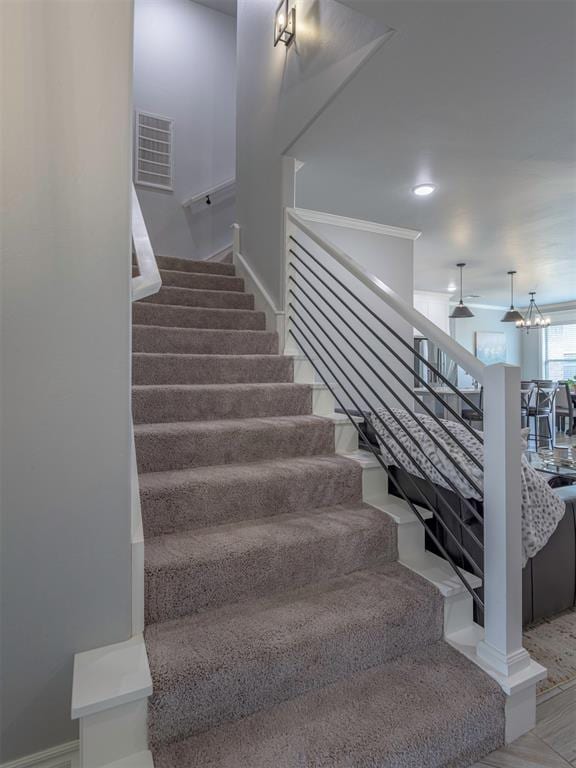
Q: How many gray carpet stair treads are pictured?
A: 12